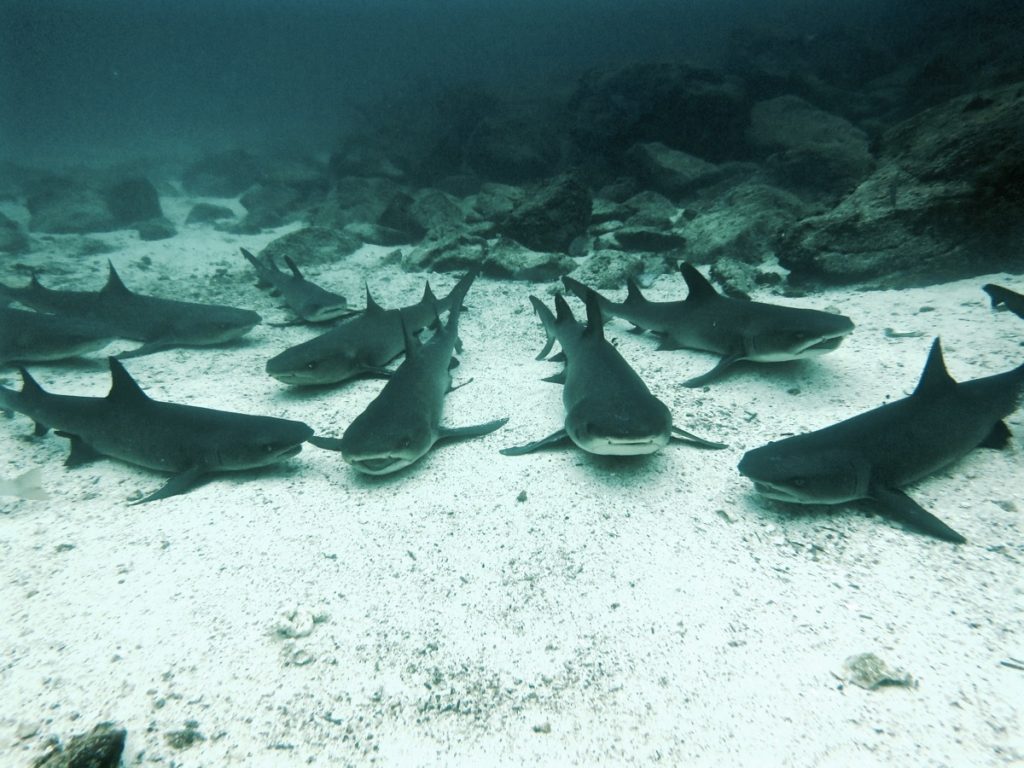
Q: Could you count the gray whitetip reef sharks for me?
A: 10